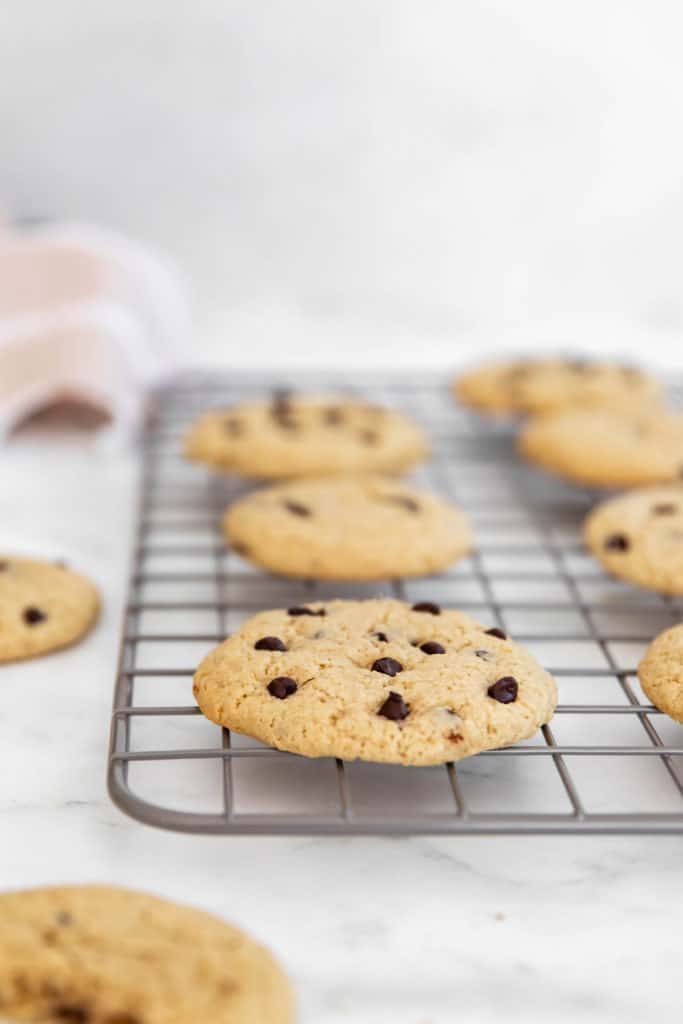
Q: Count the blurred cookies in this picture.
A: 7